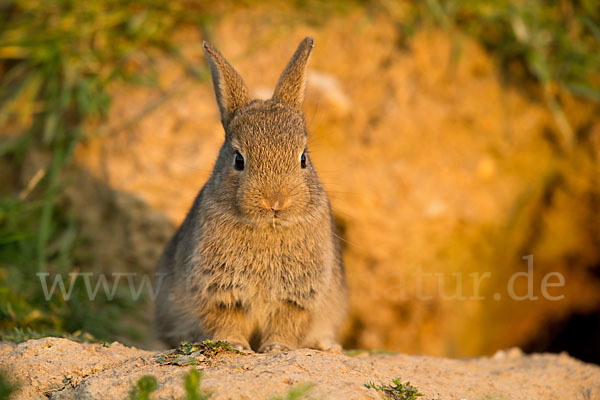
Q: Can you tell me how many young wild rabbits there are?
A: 1